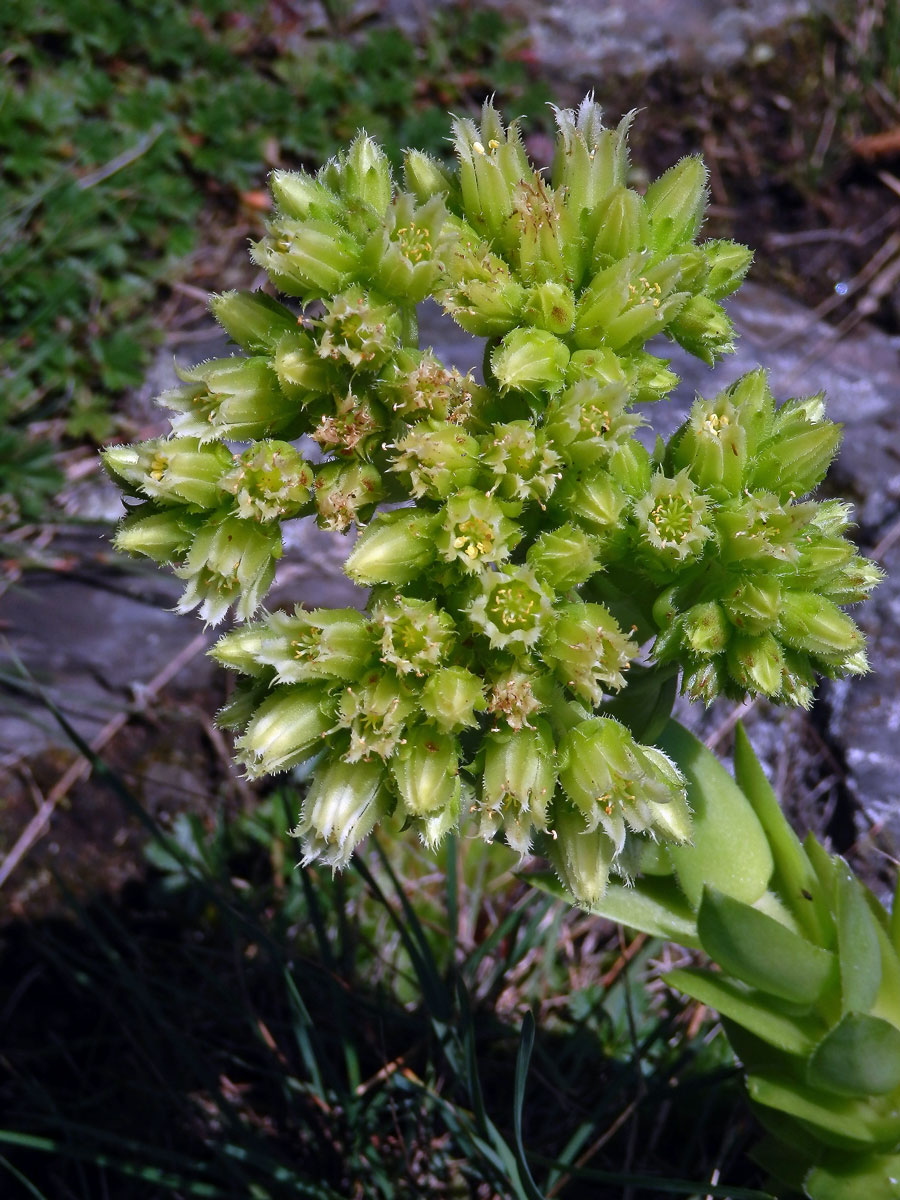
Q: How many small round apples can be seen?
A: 0